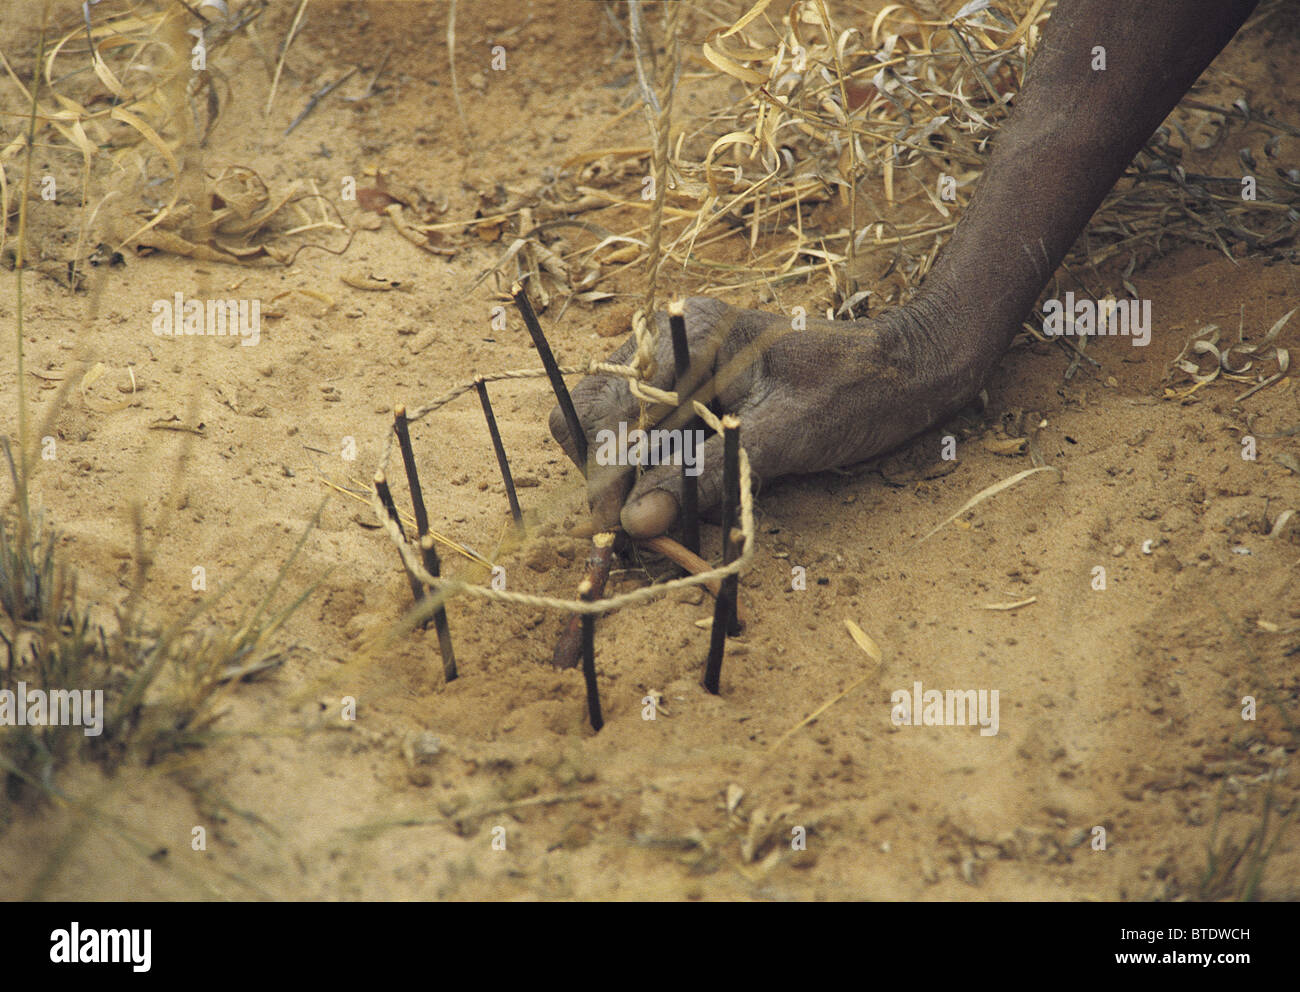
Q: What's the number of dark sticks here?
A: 9